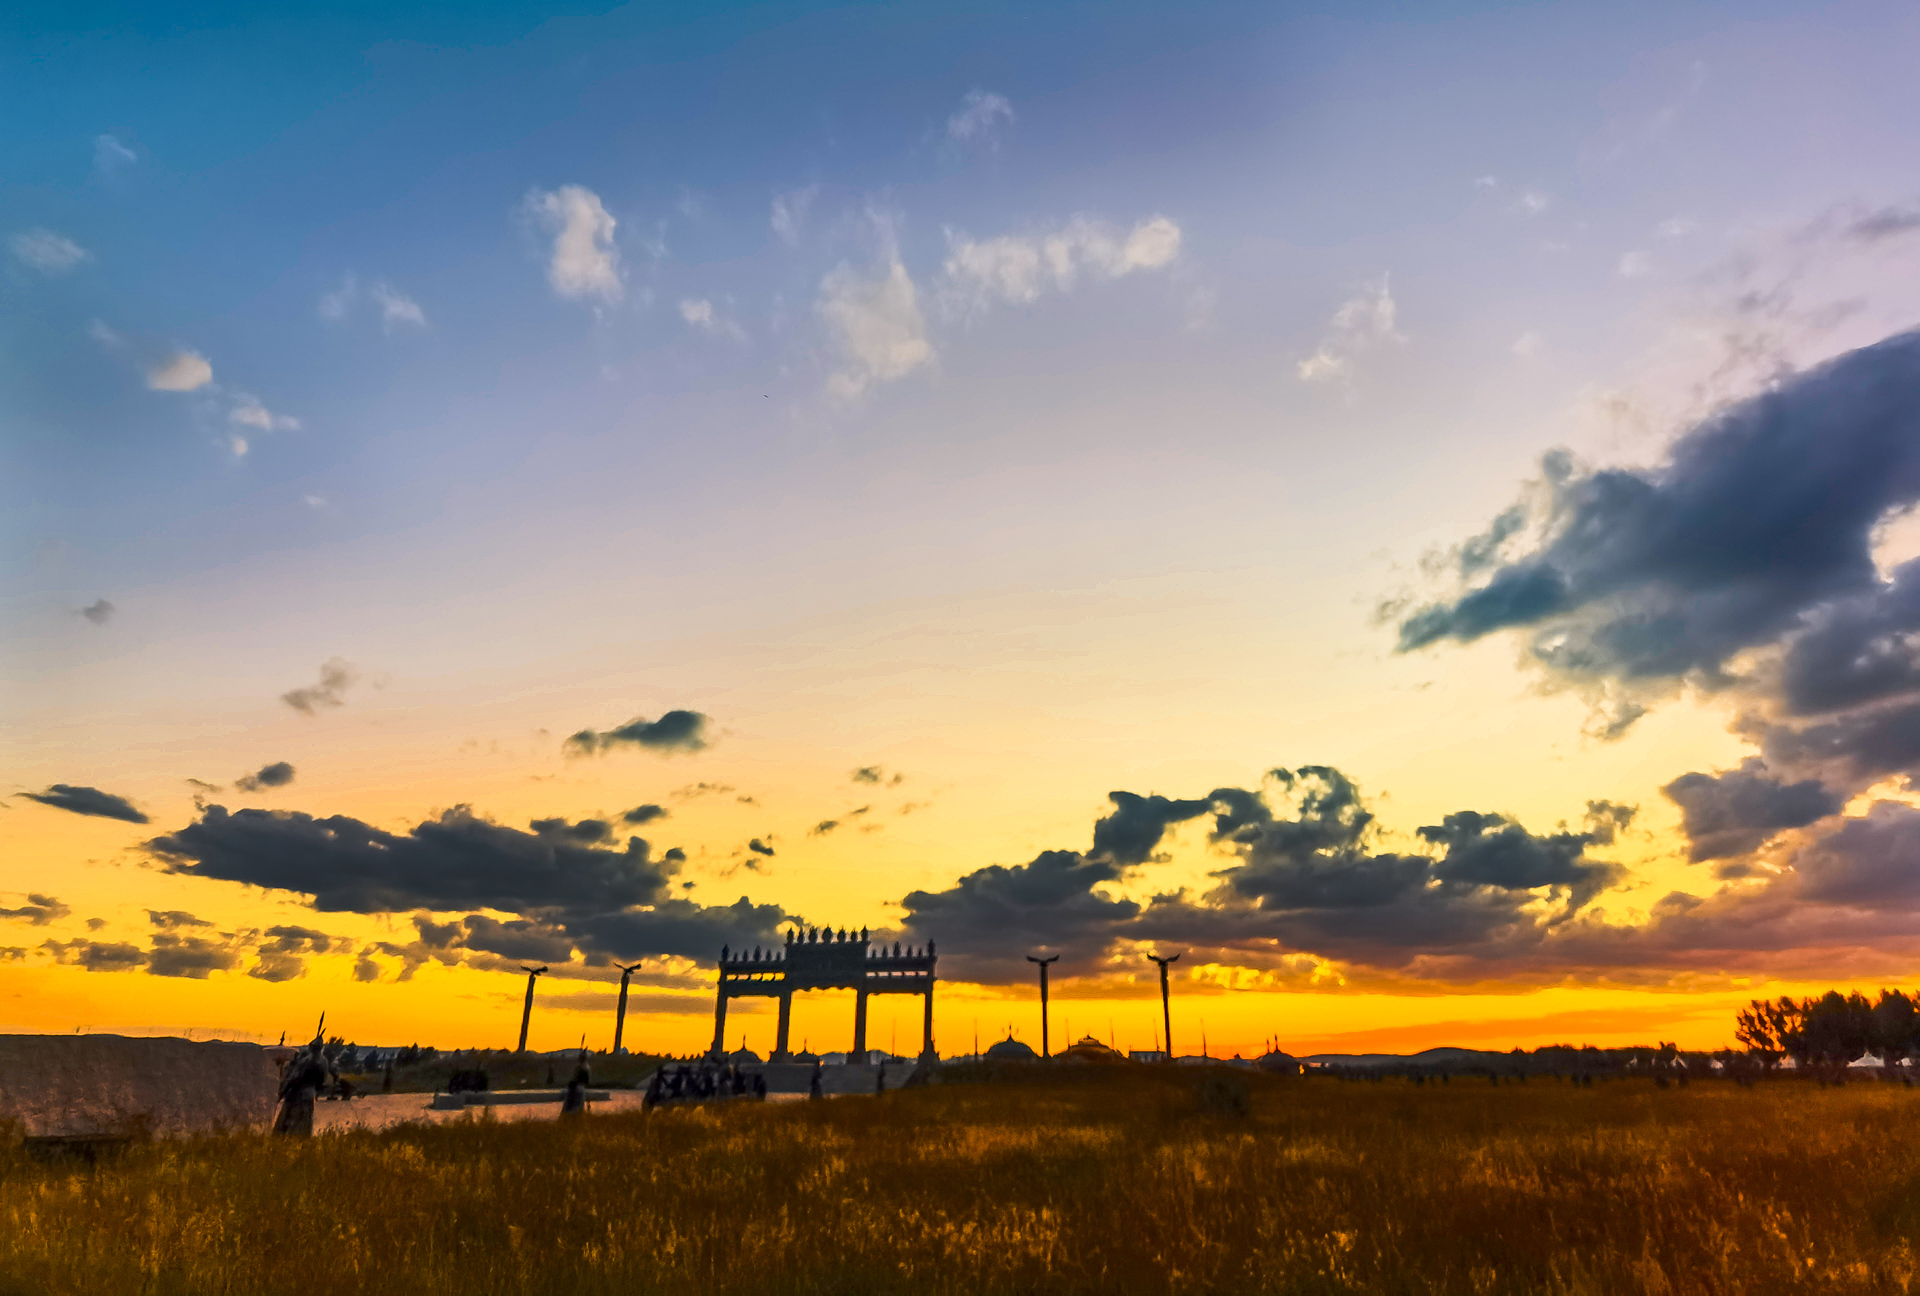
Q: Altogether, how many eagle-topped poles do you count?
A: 4